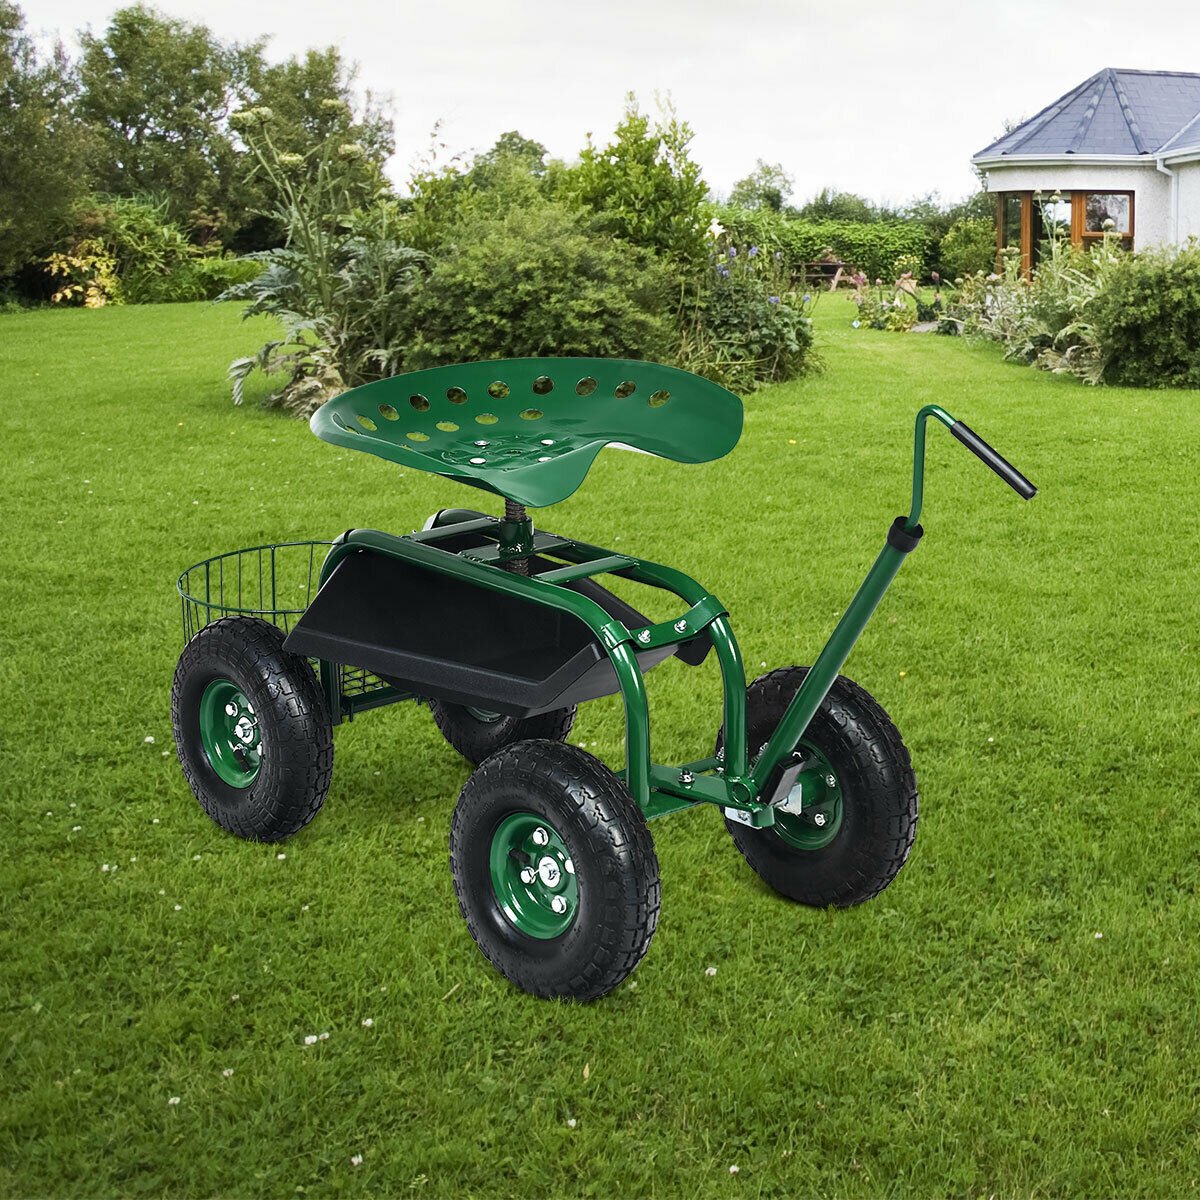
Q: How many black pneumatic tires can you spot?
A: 4